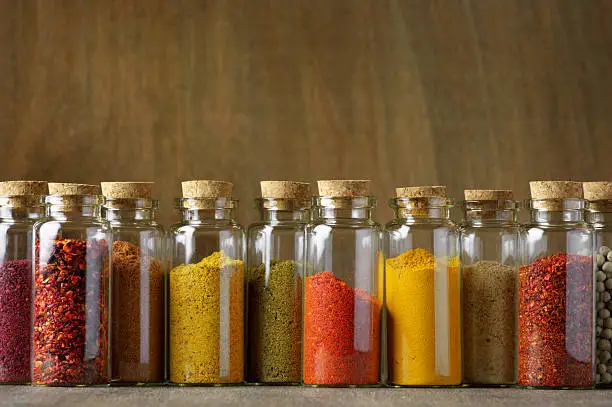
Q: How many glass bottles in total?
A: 10